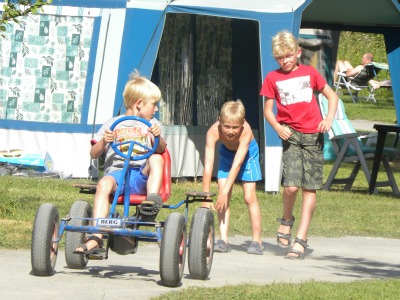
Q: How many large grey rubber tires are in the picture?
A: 4